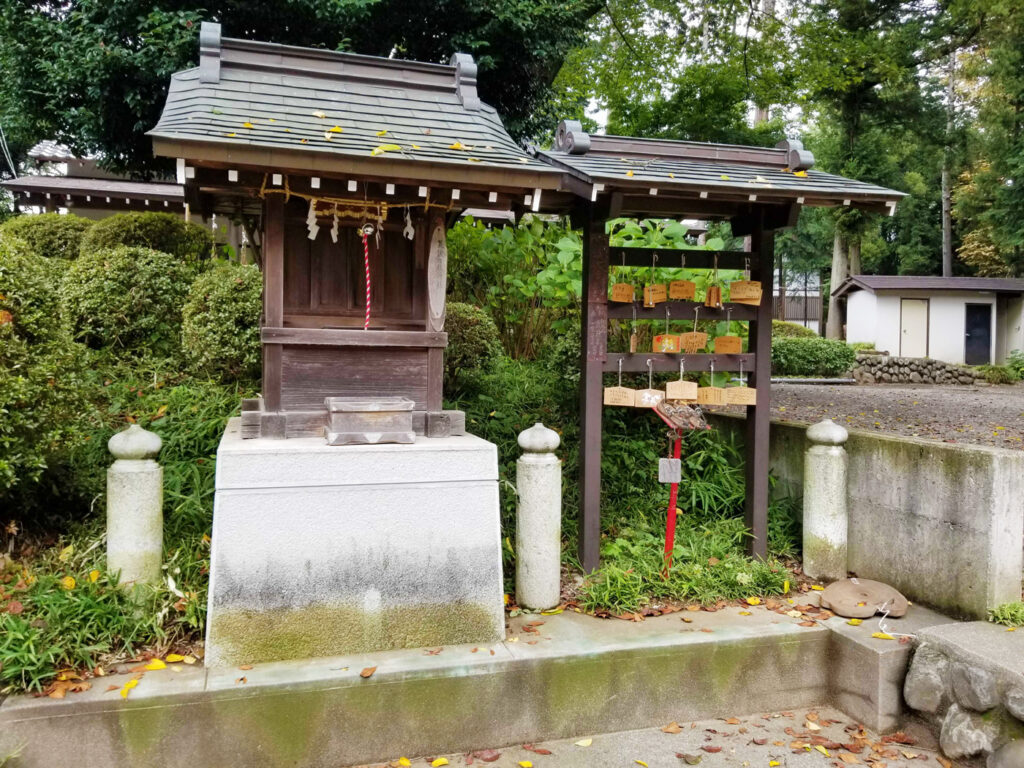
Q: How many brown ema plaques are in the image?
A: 14